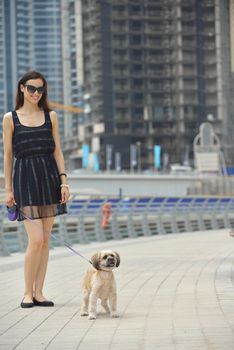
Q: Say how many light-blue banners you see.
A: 3